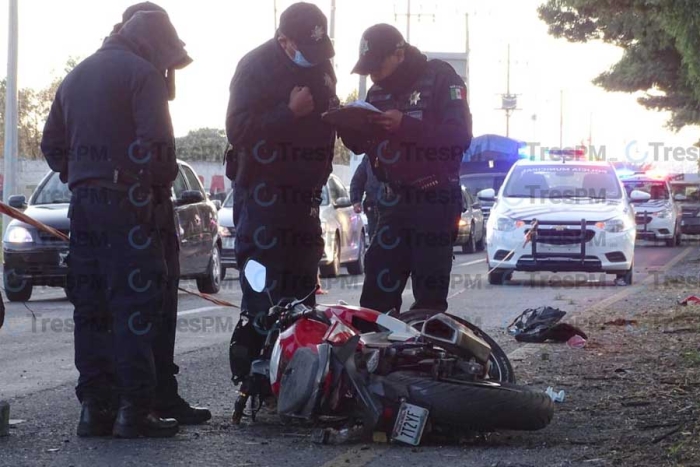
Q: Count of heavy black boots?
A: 3